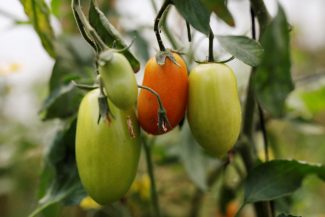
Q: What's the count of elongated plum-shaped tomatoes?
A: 4